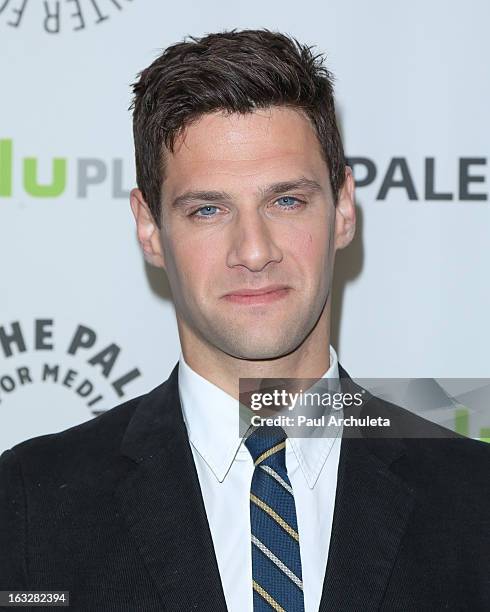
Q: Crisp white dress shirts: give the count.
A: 1